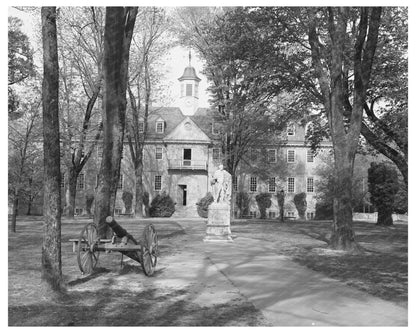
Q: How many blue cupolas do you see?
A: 0